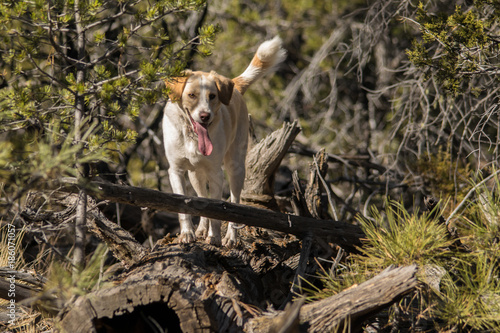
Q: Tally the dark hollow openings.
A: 1